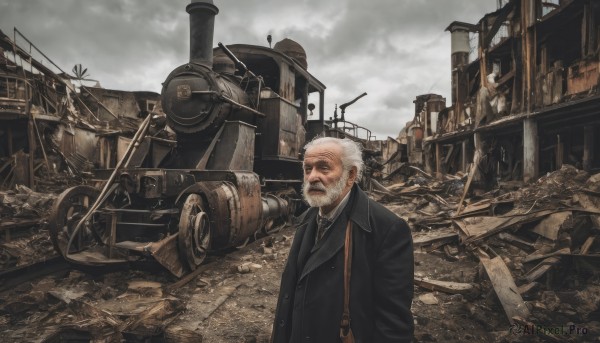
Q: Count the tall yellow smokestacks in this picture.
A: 0